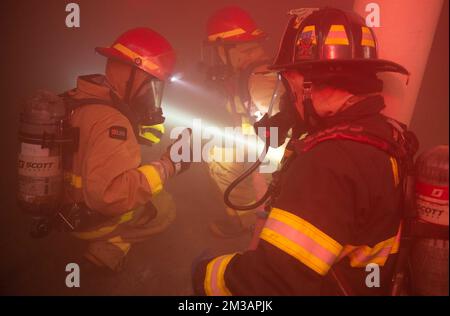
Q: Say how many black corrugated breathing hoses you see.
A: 1